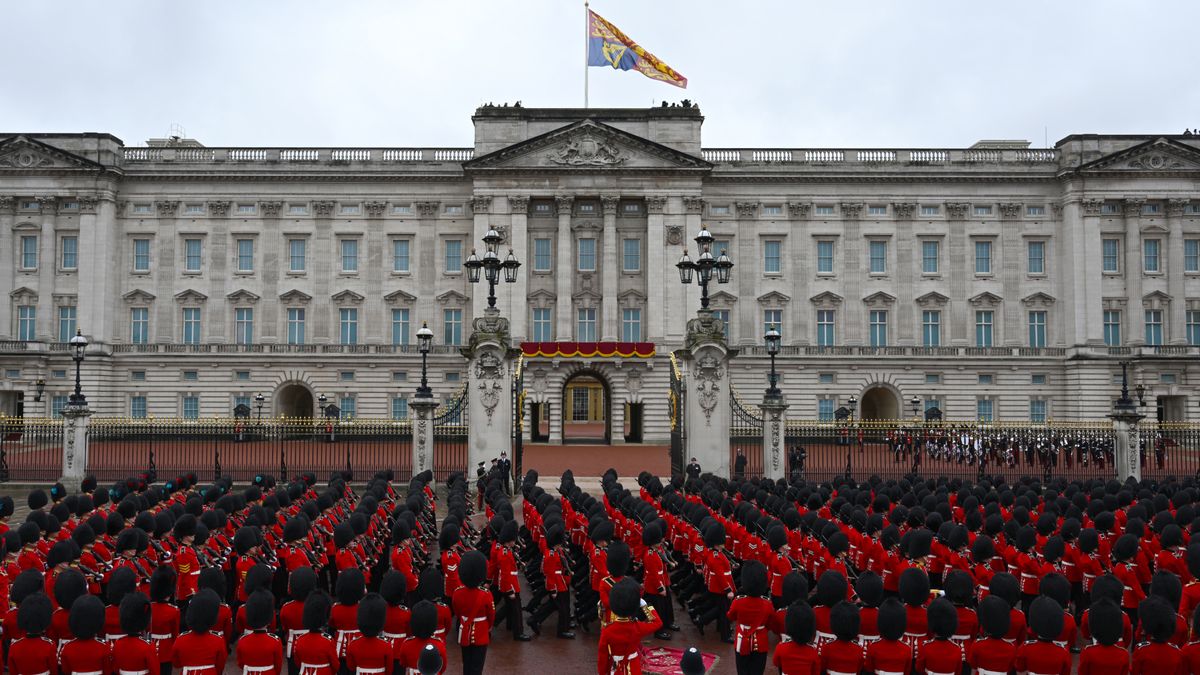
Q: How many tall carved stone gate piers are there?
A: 2